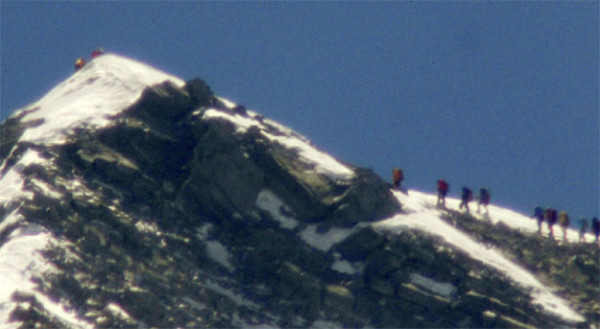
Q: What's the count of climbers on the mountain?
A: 11